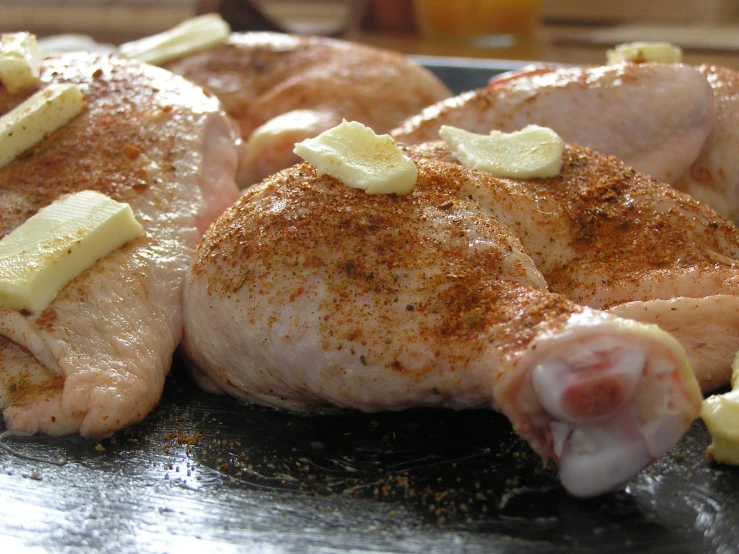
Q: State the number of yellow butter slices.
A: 8